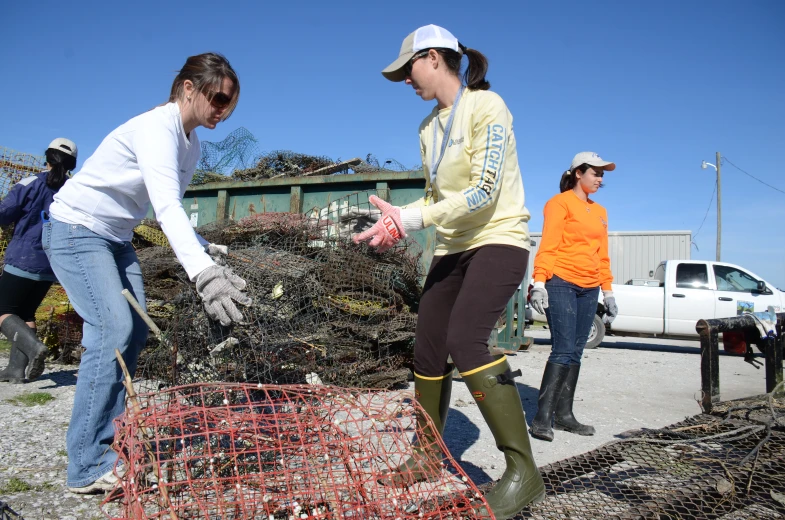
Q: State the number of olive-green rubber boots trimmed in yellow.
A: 2